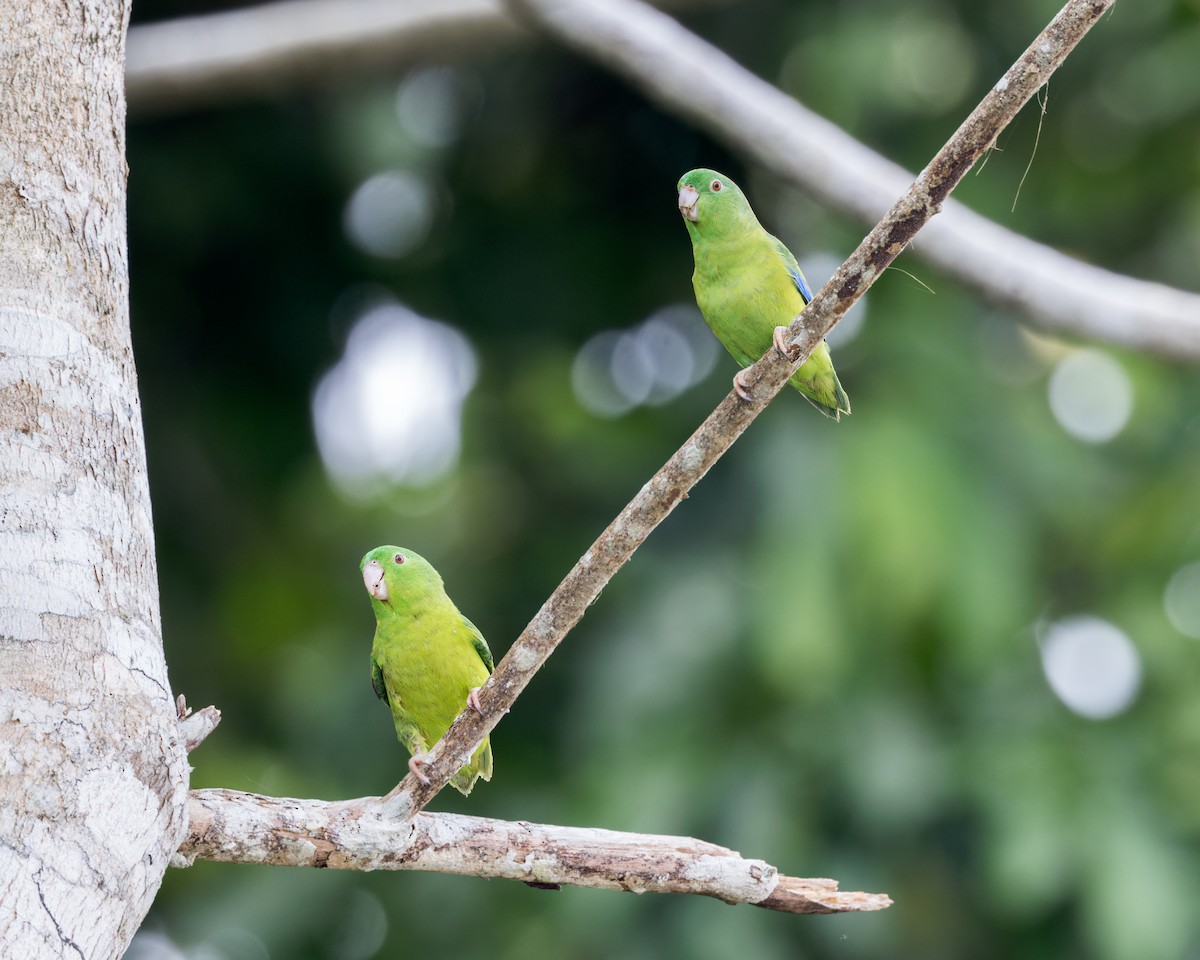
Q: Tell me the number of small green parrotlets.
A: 2